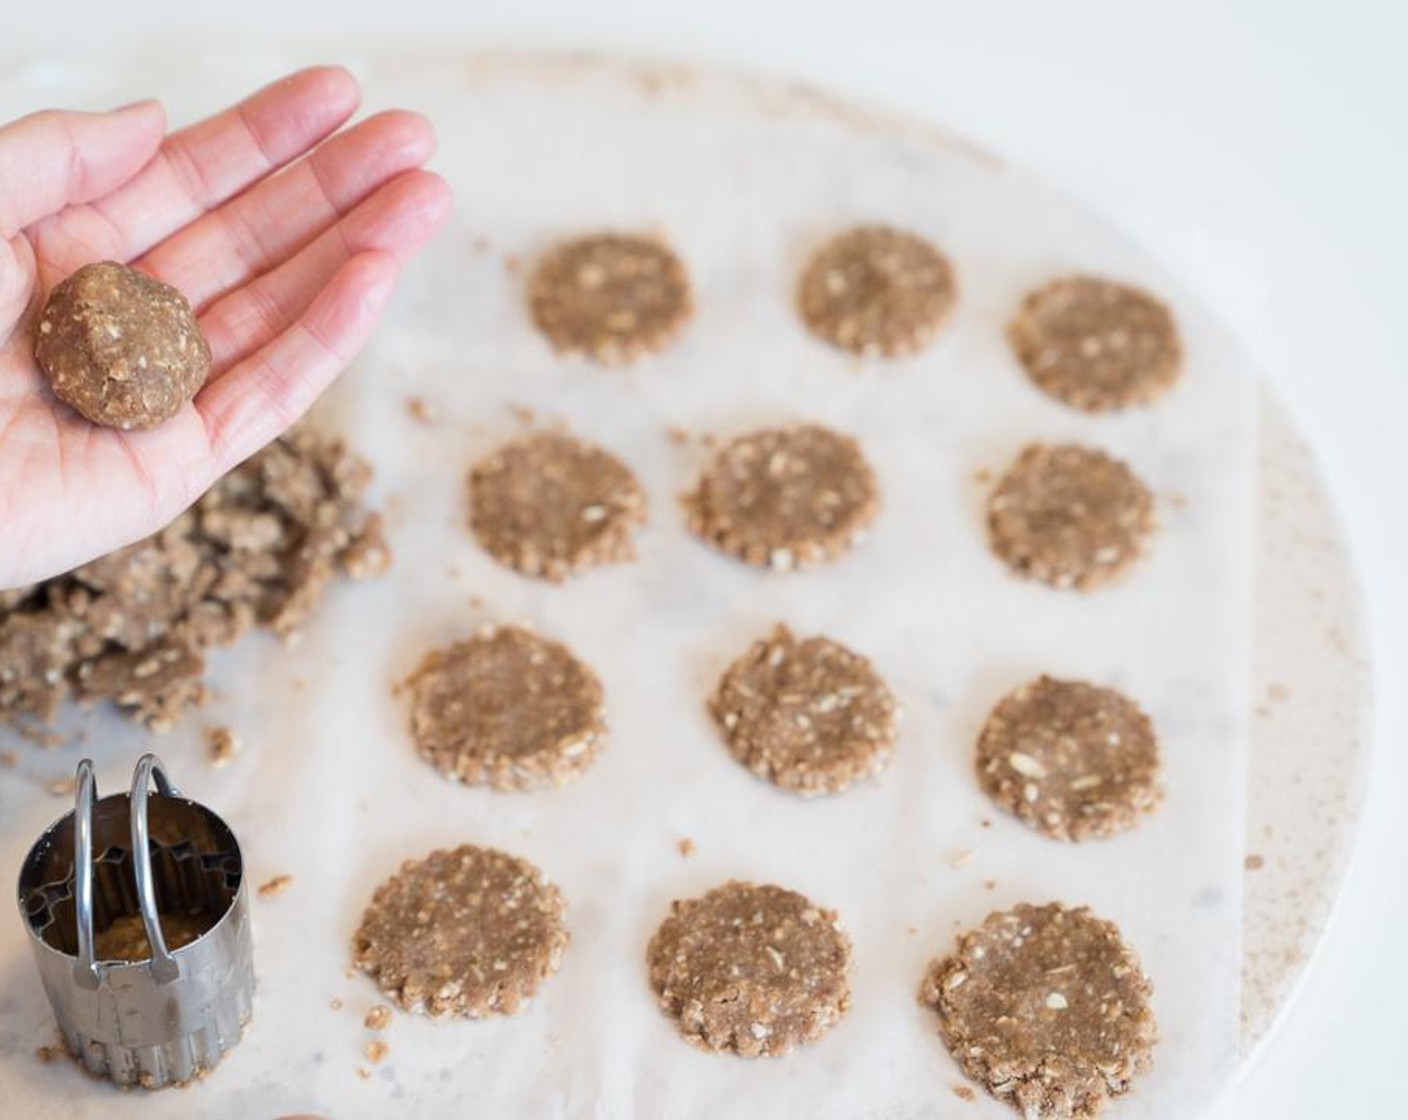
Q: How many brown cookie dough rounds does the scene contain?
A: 12